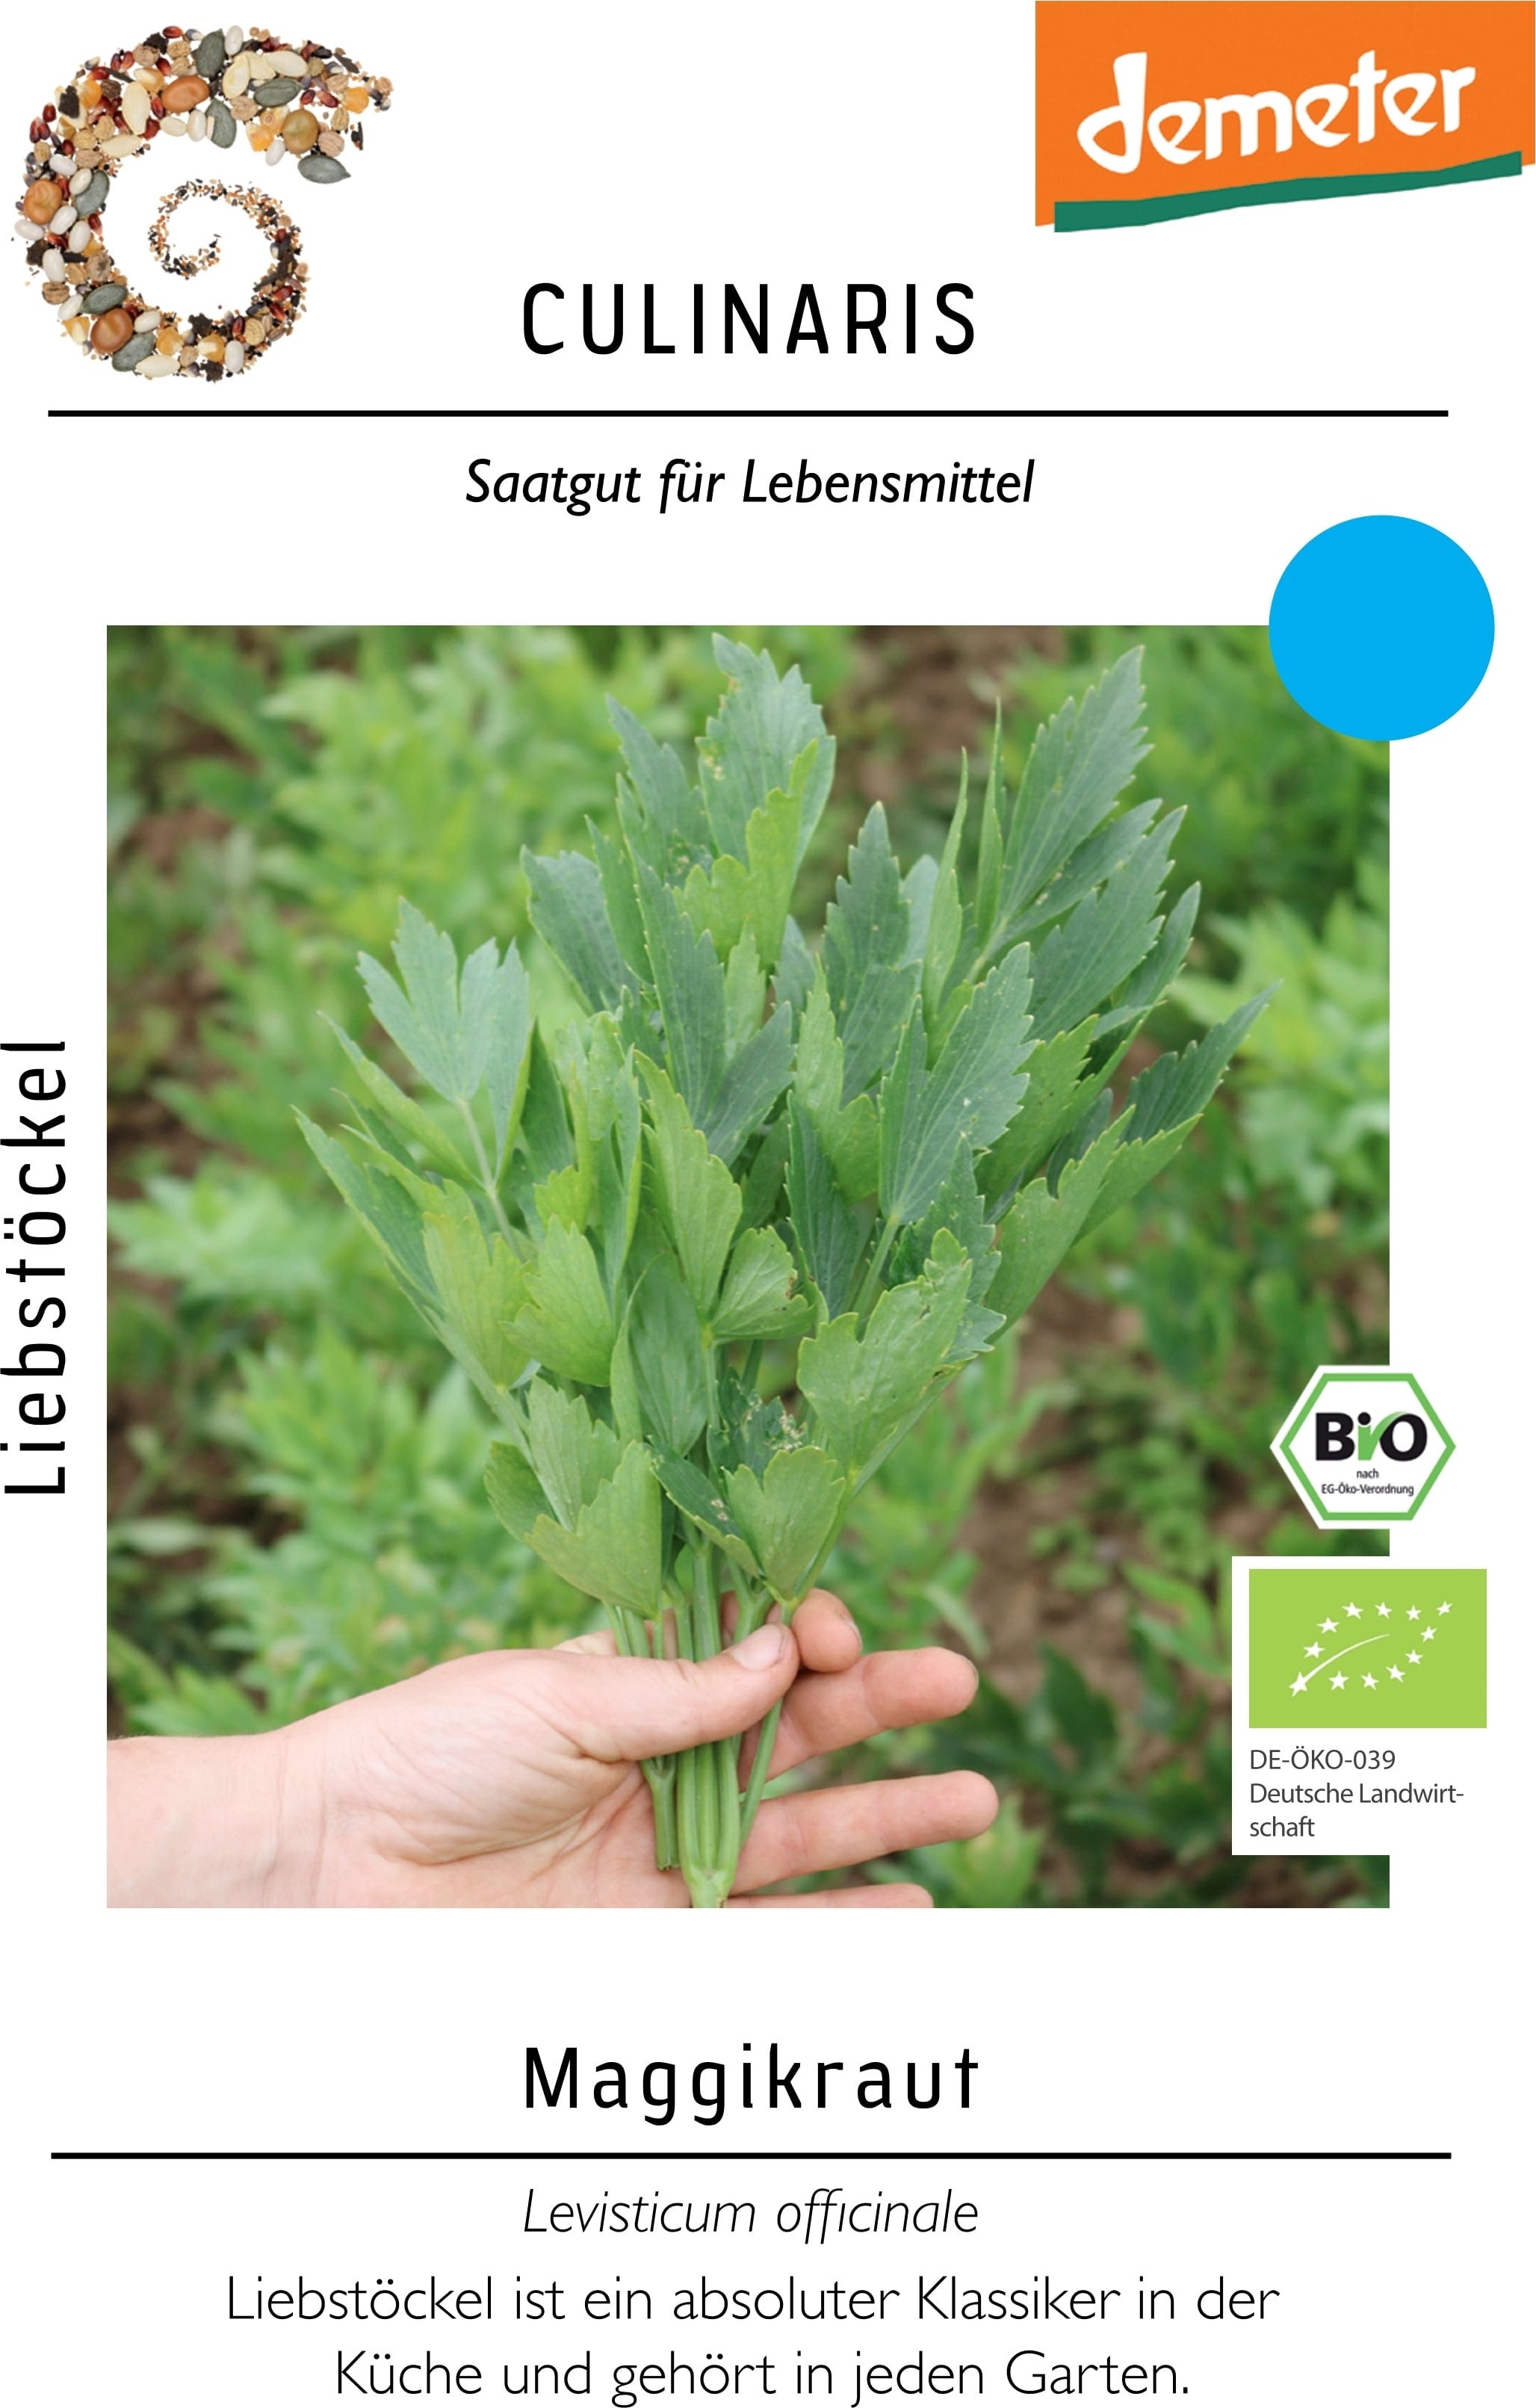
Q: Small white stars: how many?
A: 12